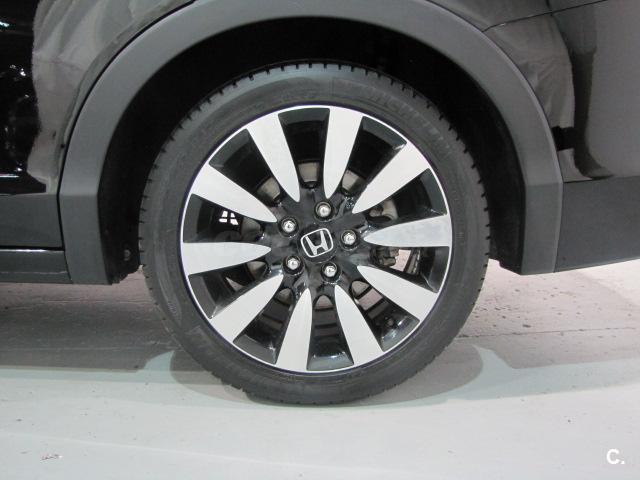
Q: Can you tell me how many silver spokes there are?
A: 10